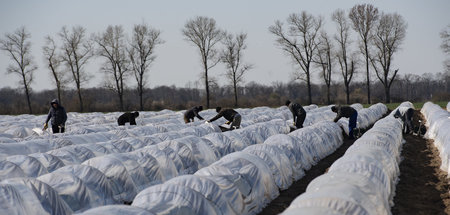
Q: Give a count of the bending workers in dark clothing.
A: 6